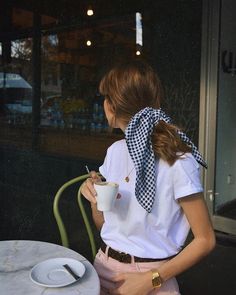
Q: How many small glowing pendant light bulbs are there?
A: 3